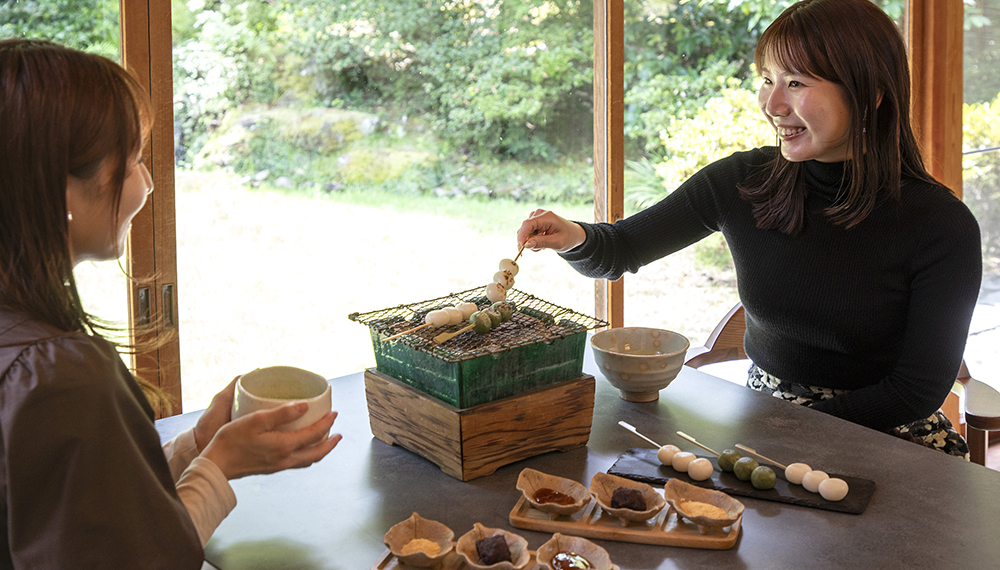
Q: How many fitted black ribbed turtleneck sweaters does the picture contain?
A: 1